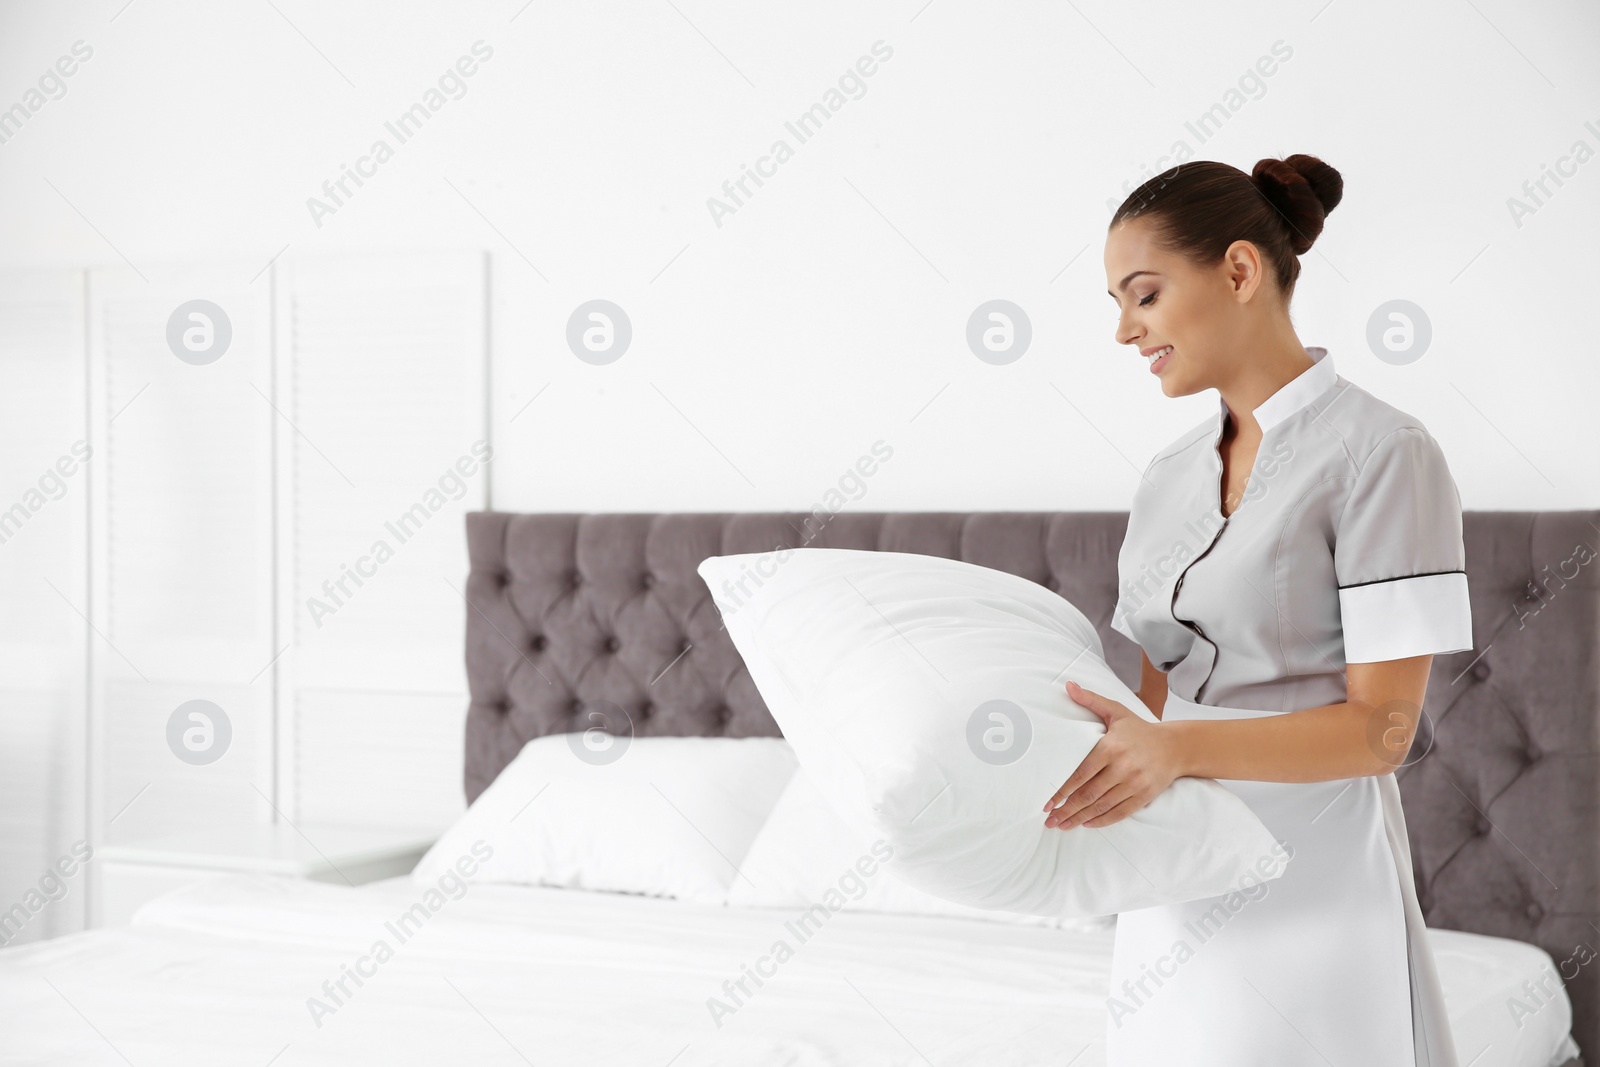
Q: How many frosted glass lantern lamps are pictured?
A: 0